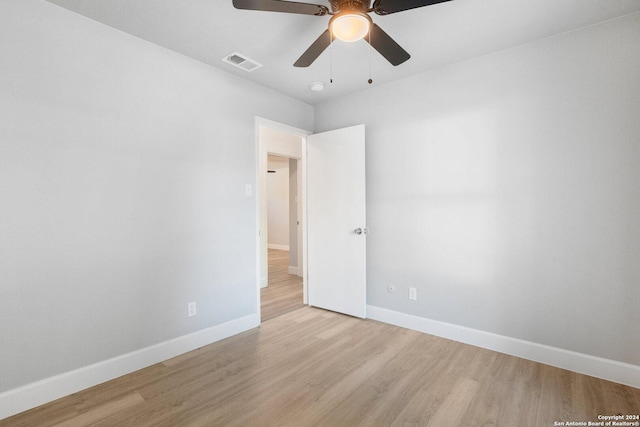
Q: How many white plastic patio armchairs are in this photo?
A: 0